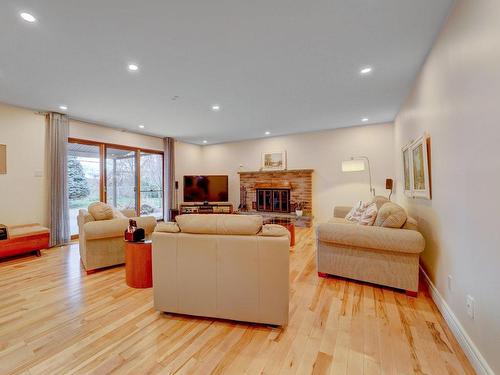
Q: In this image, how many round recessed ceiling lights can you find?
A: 9